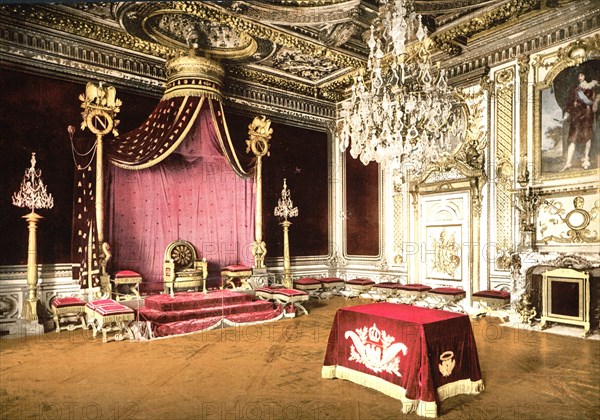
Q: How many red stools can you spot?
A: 14